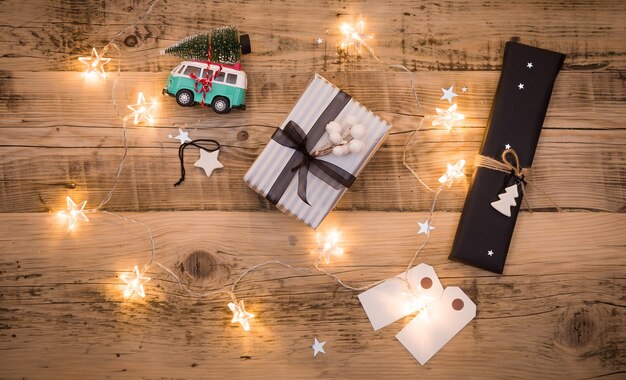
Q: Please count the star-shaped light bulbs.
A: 10